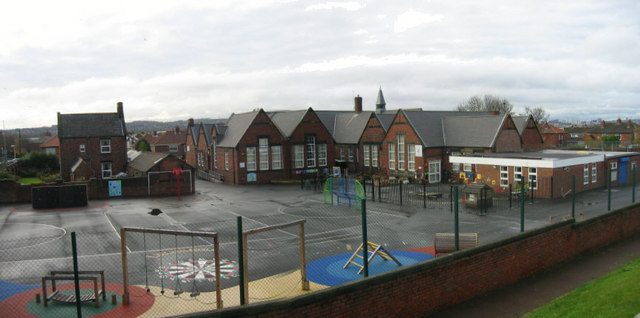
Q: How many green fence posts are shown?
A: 8